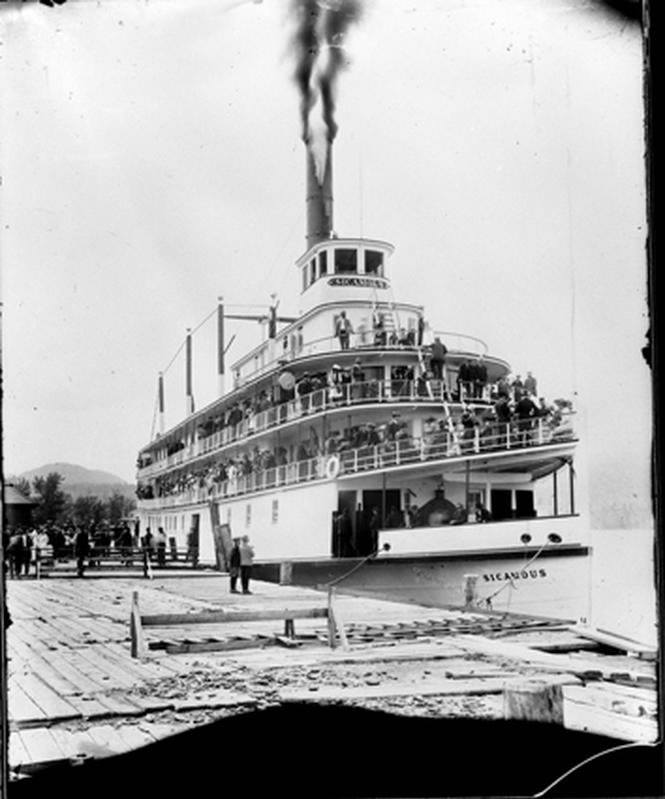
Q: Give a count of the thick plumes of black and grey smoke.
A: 2